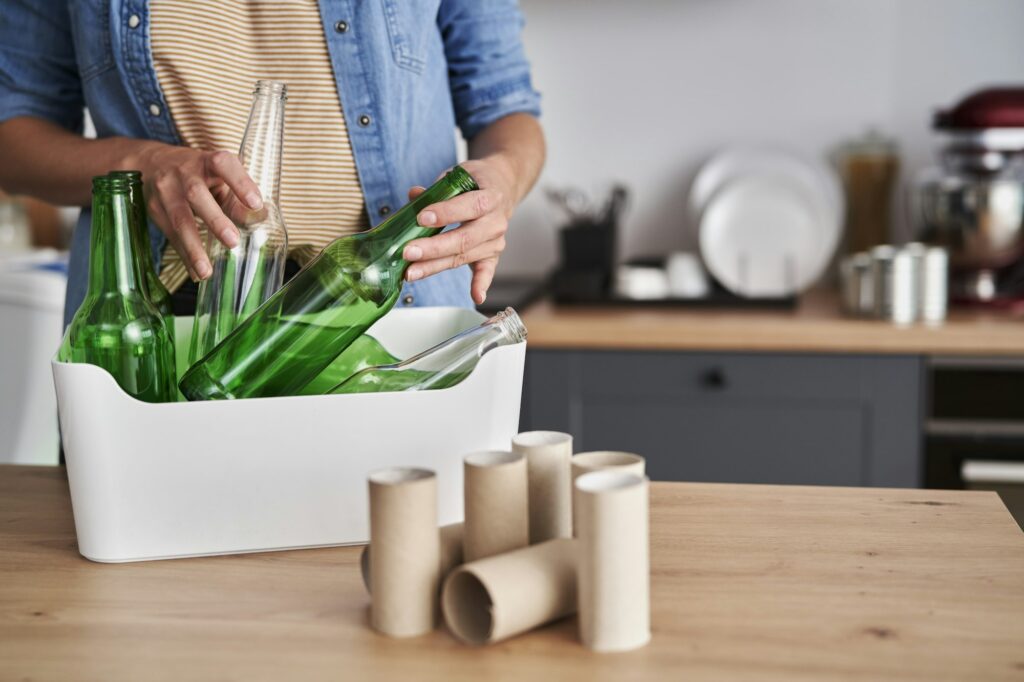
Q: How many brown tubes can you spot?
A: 7